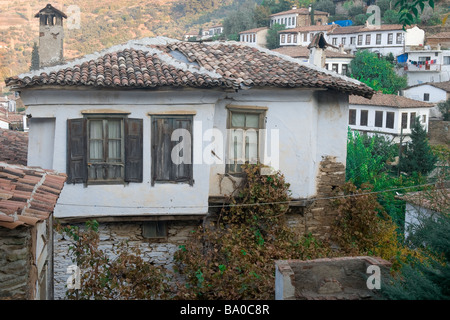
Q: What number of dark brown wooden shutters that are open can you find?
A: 2